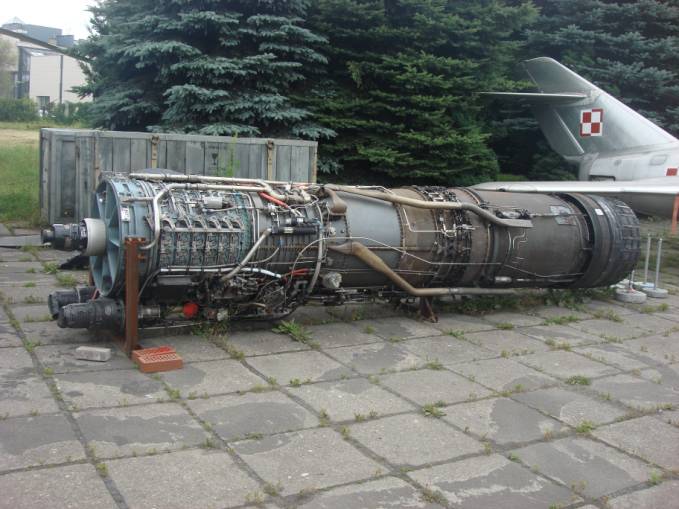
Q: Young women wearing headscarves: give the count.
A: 0